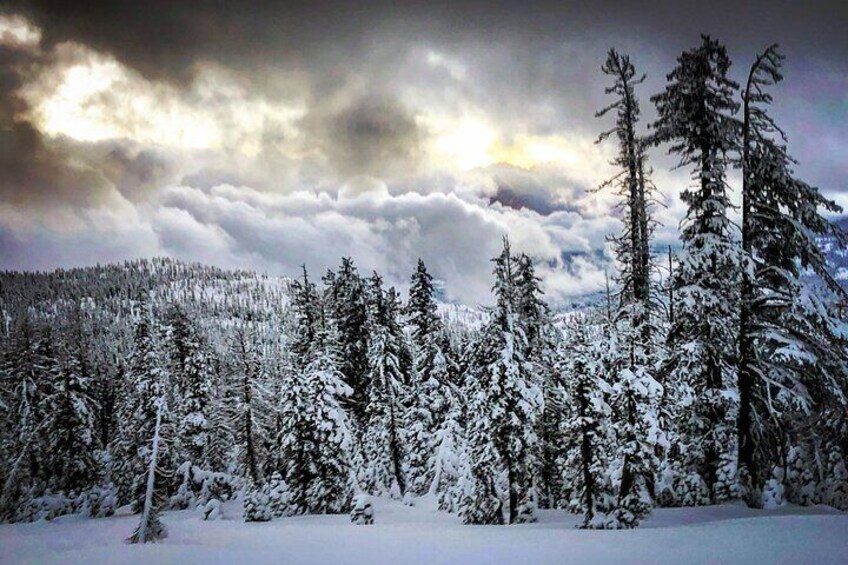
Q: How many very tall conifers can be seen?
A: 3